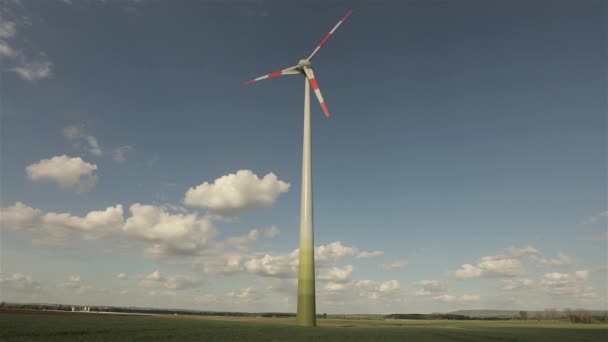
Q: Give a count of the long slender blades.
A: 3